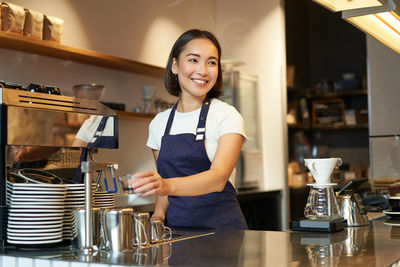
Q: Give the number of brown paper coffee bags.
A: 3